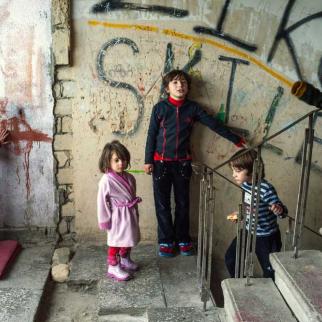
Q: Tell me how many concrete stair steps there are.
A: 2